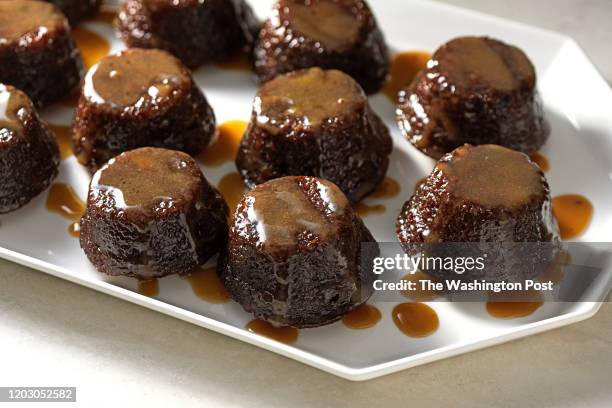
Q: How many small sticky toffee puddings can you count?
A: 11